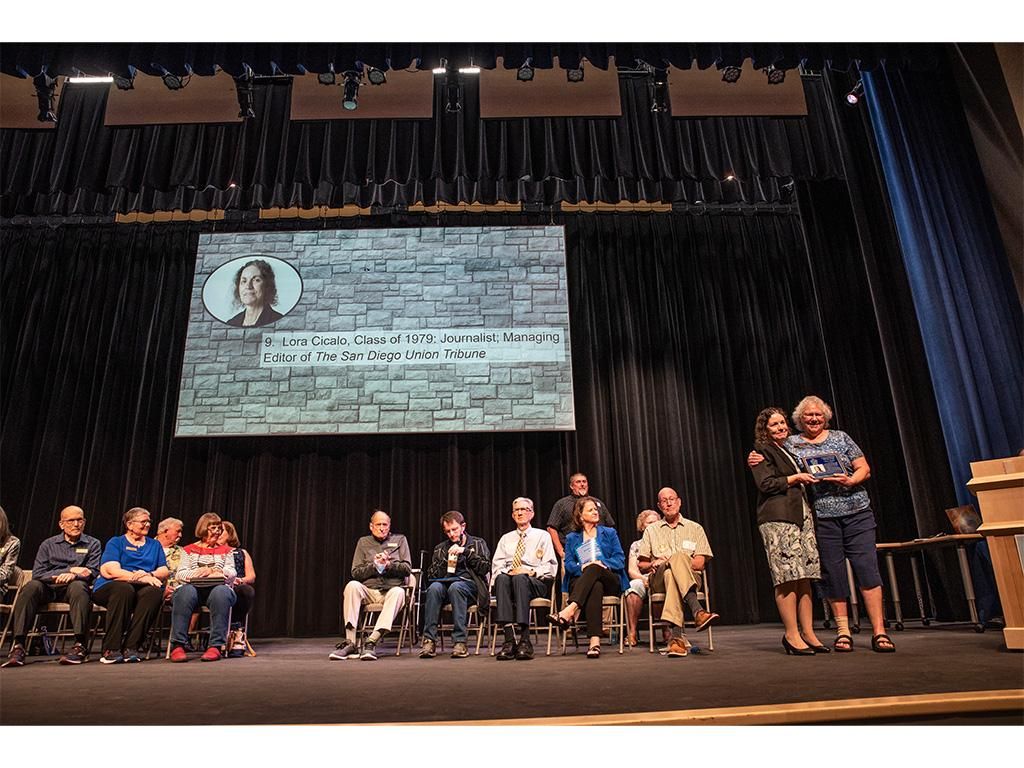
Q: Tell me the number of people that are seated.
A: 12